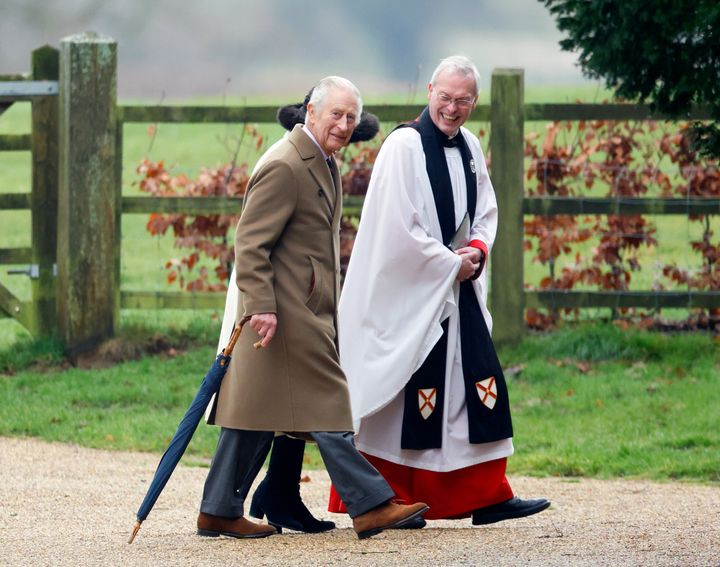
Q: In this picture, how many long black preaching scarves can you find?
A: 1